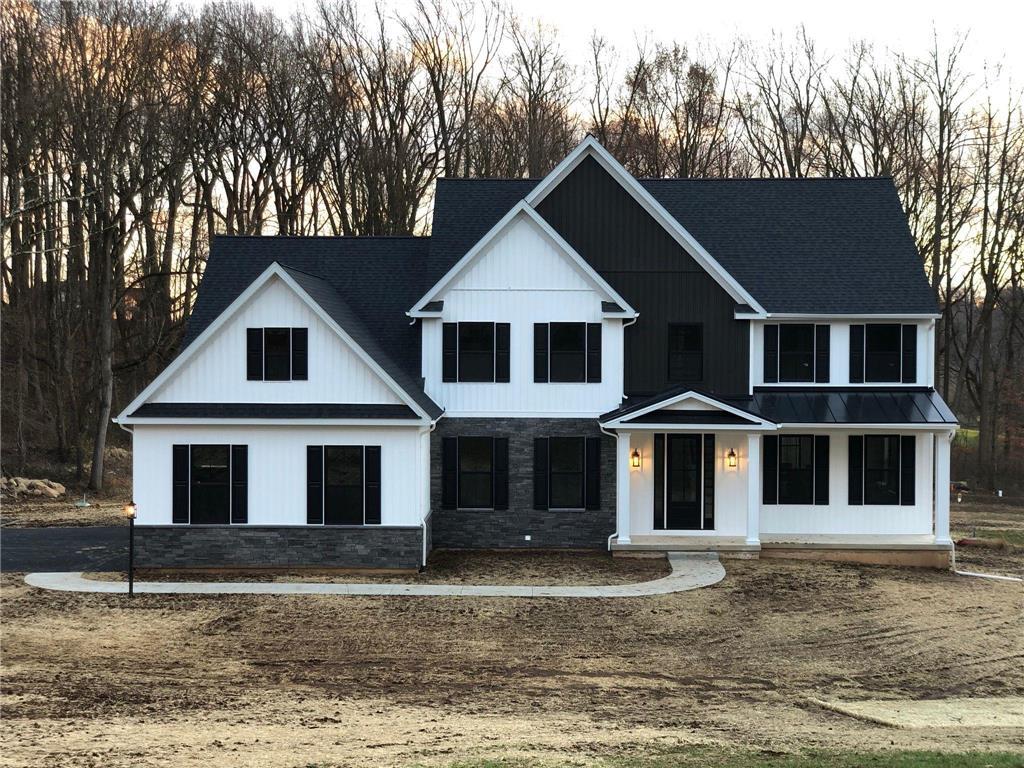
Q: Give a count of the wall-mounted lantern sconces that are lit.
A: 2